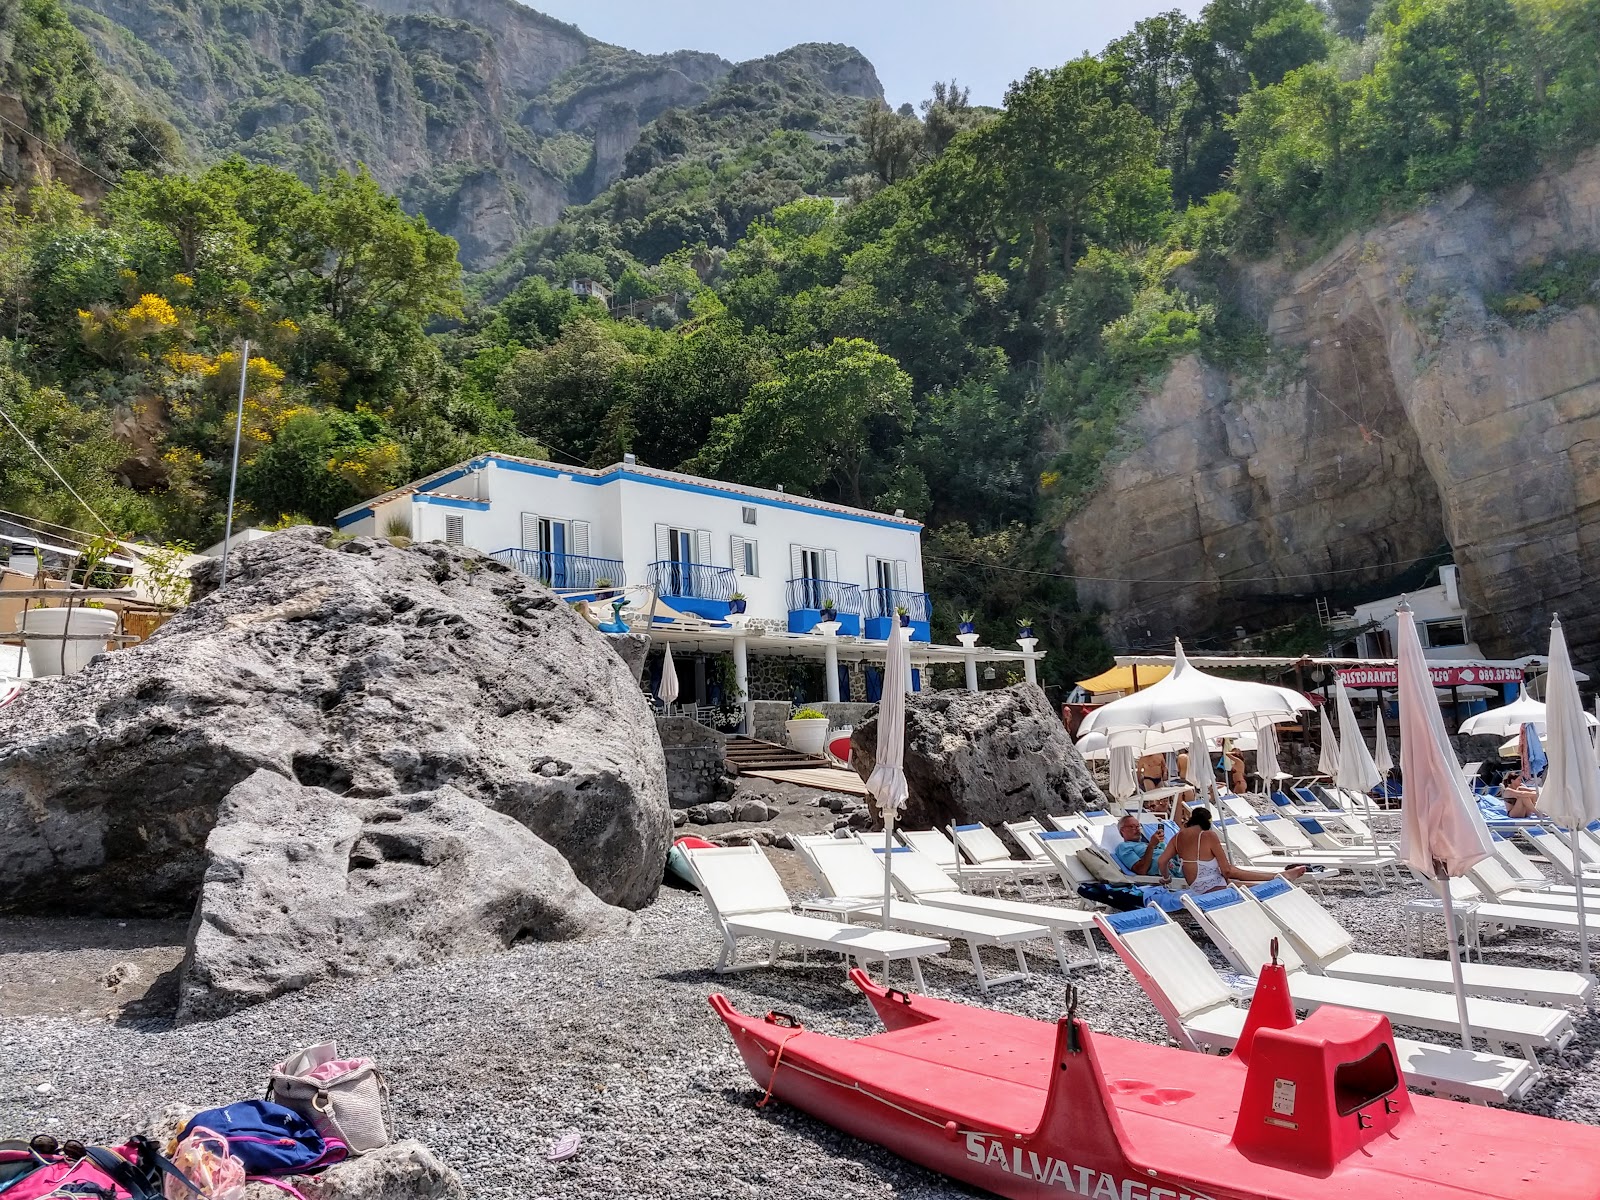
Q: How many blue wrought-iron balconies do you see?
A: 4